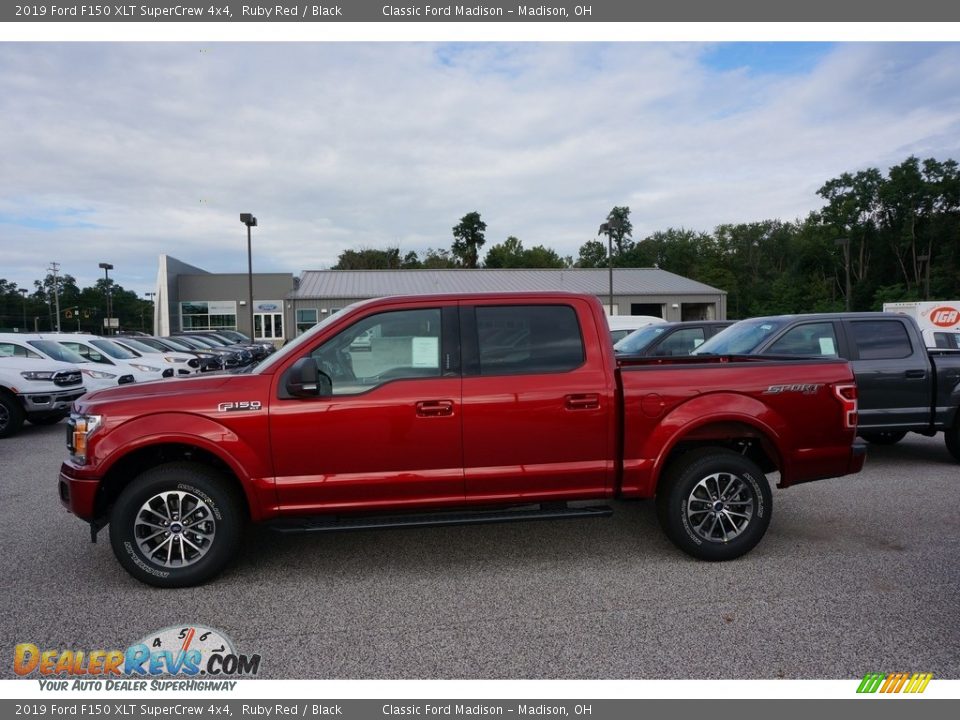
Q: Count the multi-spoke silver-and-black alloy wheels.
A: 2